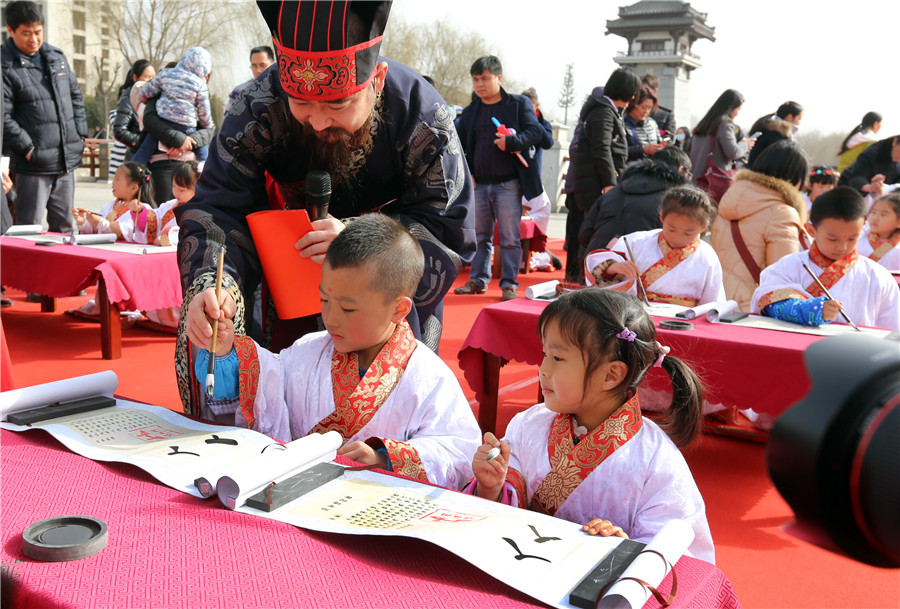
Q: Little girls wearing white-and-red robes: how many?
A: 6